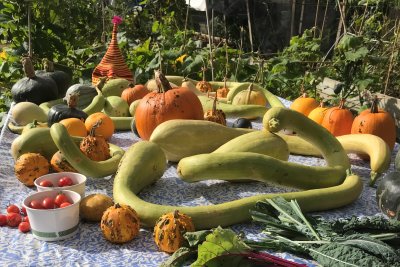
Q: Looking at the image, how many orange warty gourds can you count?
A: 8